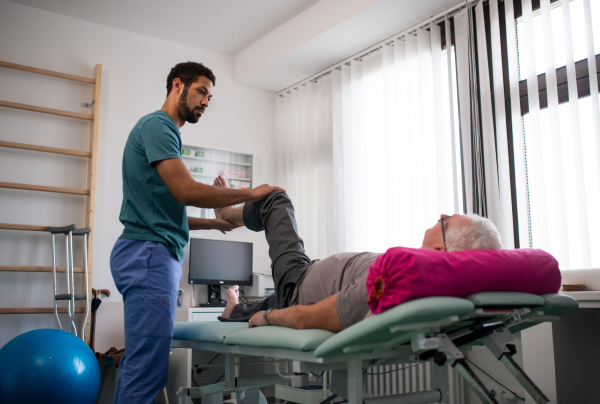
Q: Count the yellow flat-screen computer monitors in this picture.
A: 0